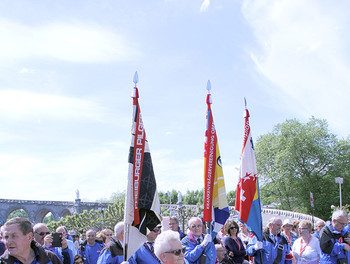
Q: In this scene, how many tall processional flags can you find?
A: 3